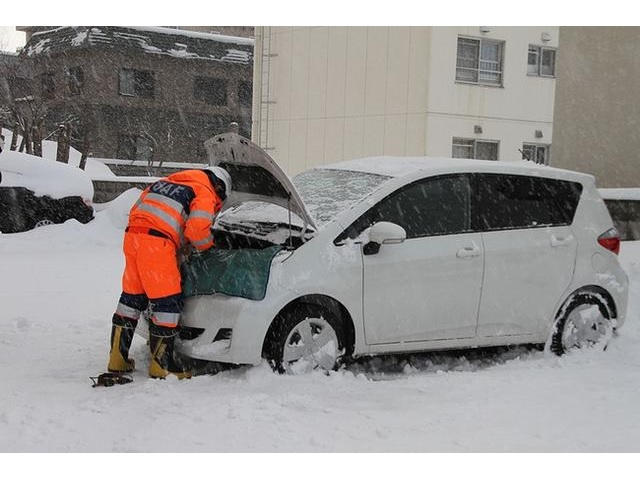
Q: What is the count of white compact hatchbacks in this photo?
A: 1